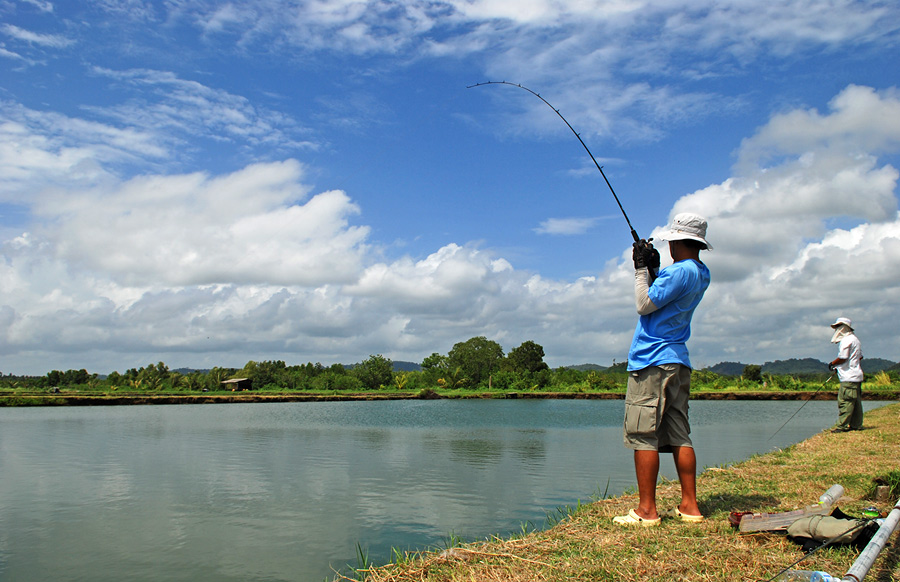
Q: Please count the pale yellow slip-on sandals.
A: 2